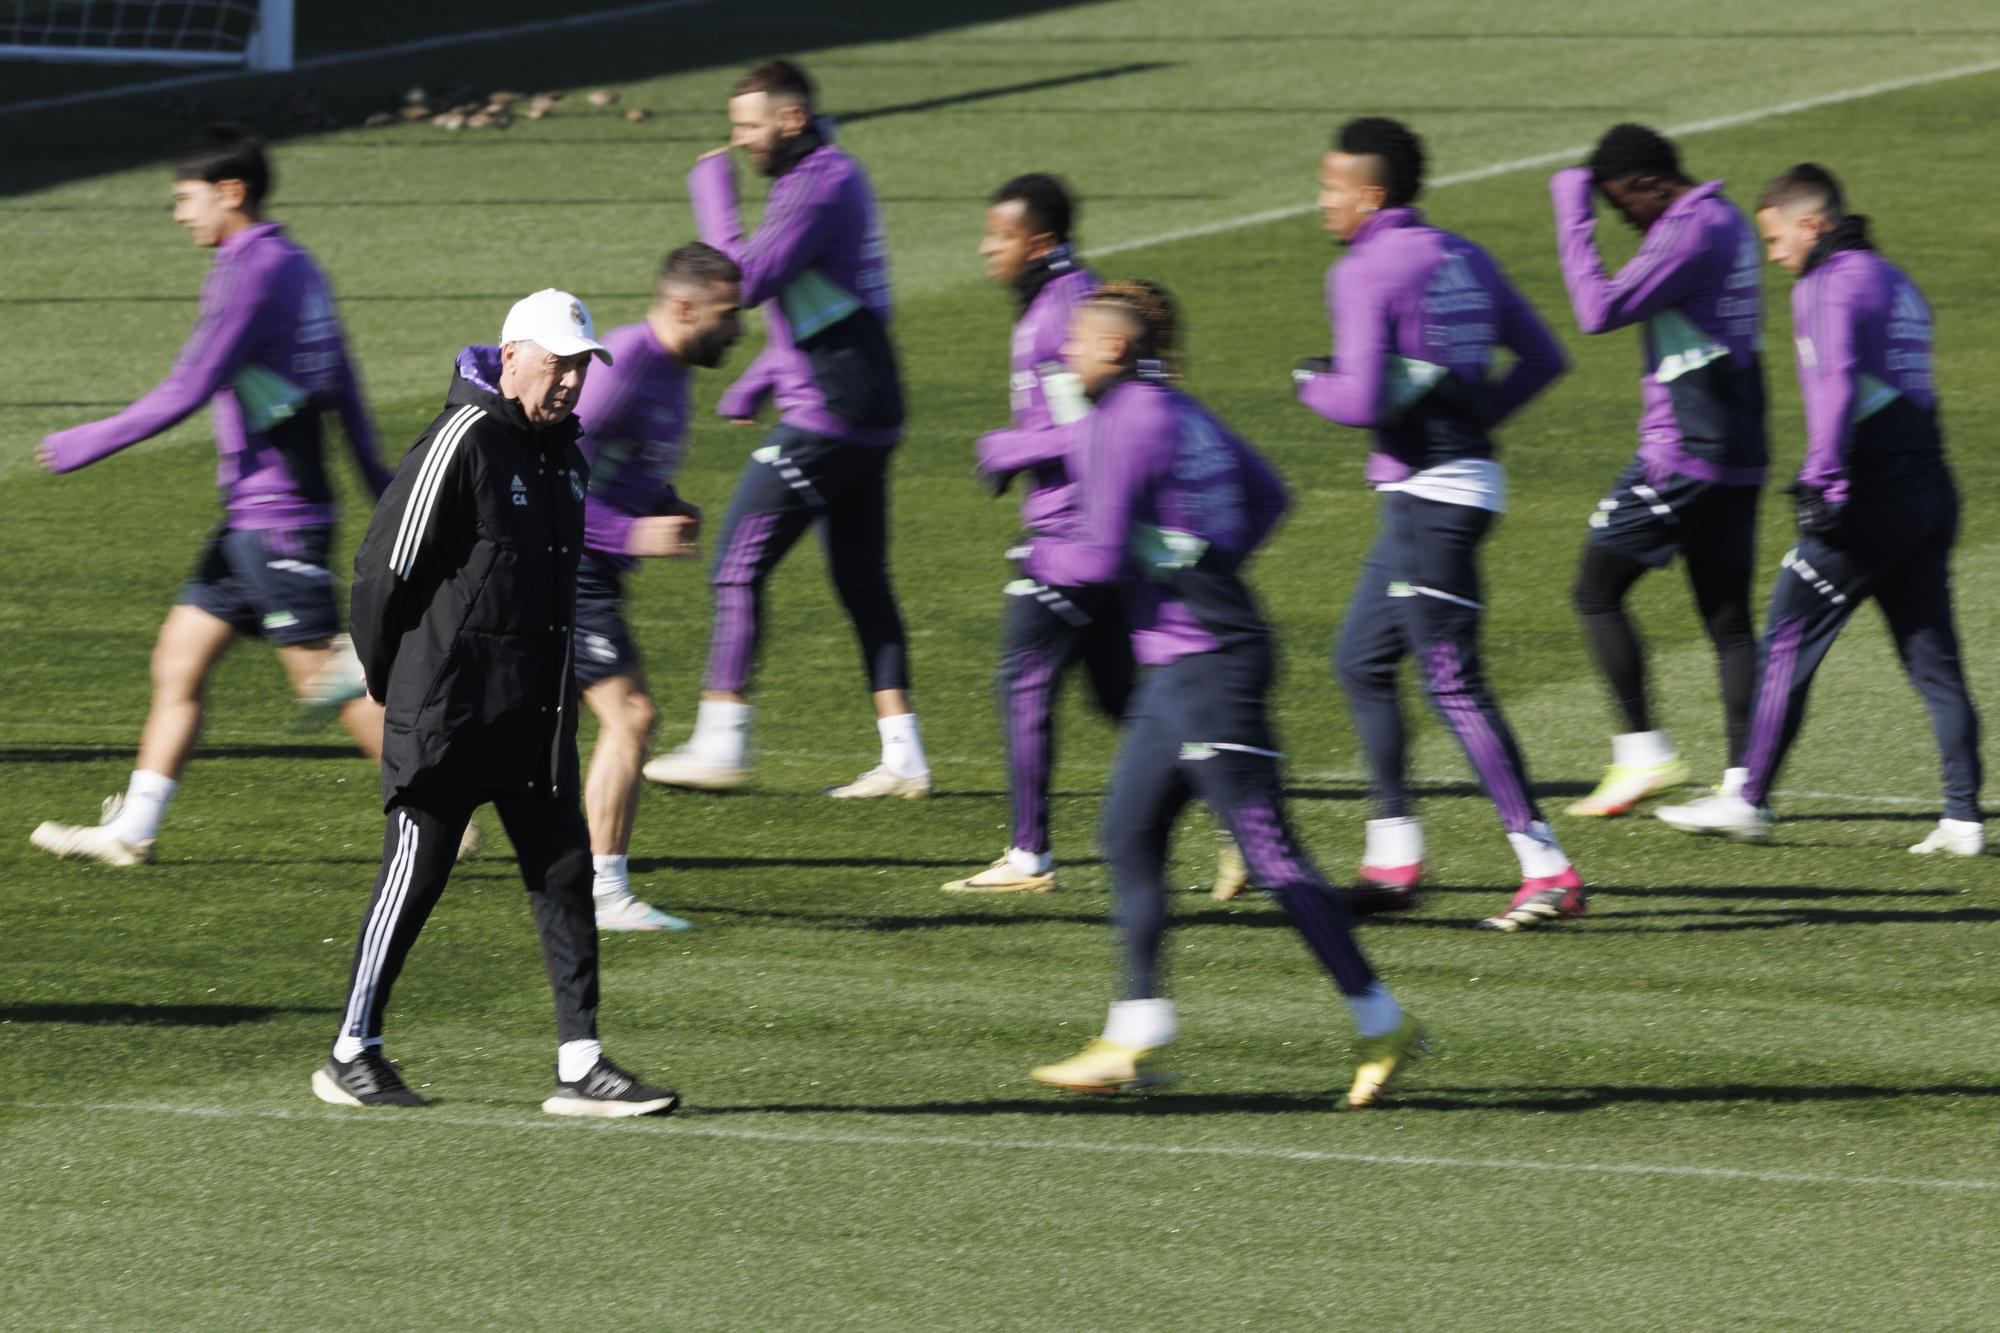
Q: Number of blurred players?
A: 8